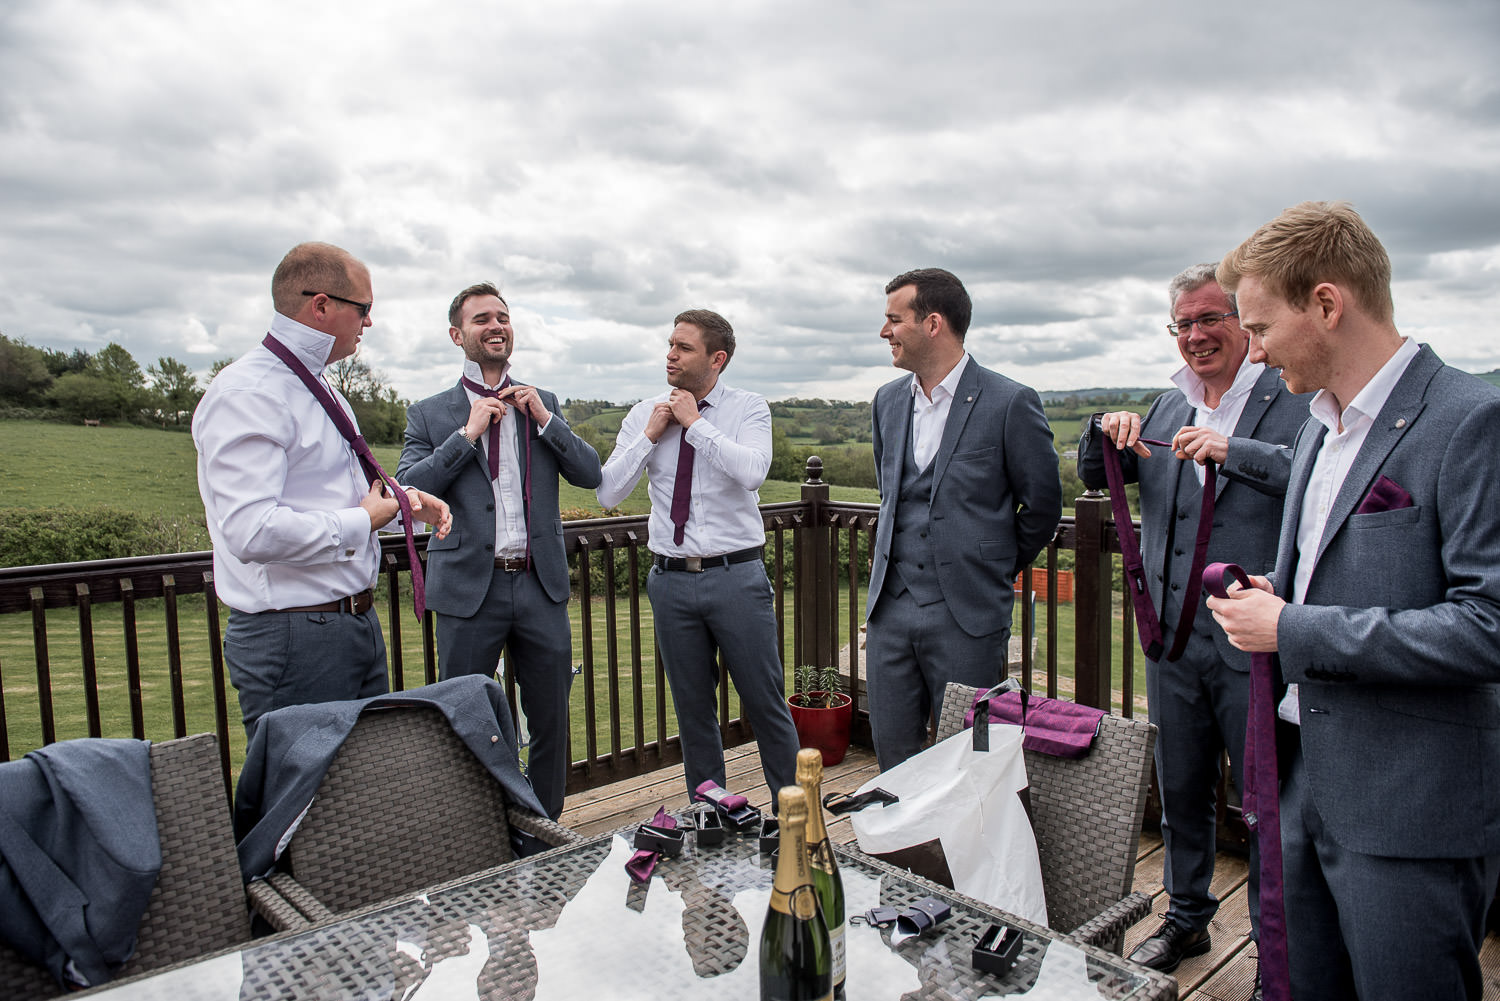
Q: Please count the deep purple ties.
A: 5